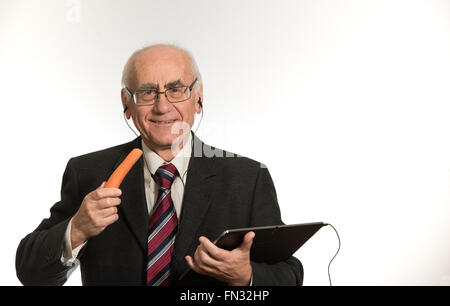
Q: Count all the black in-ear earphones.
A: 2